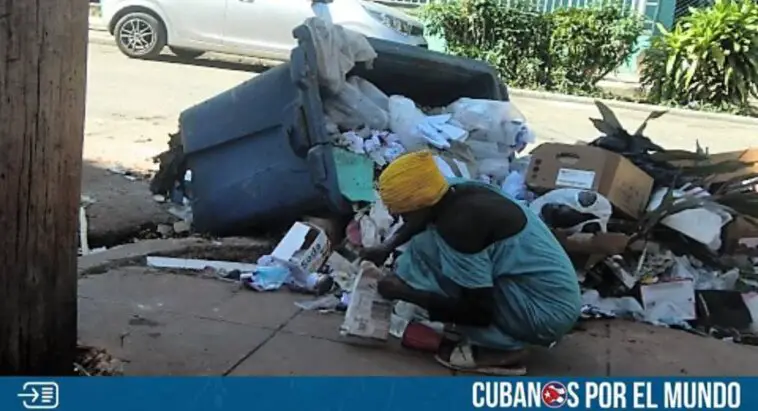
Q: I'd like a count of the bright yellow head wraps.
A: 1